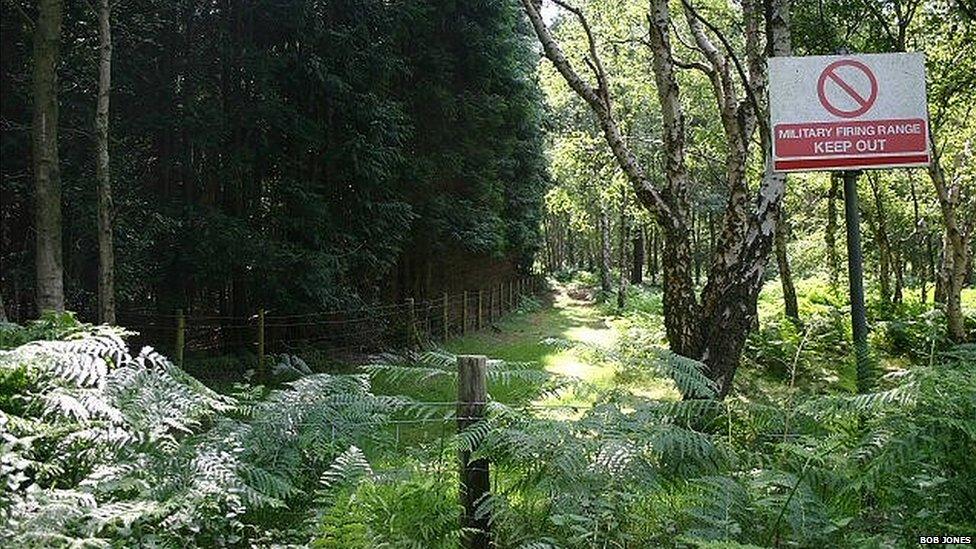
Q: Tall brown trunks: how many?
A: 2